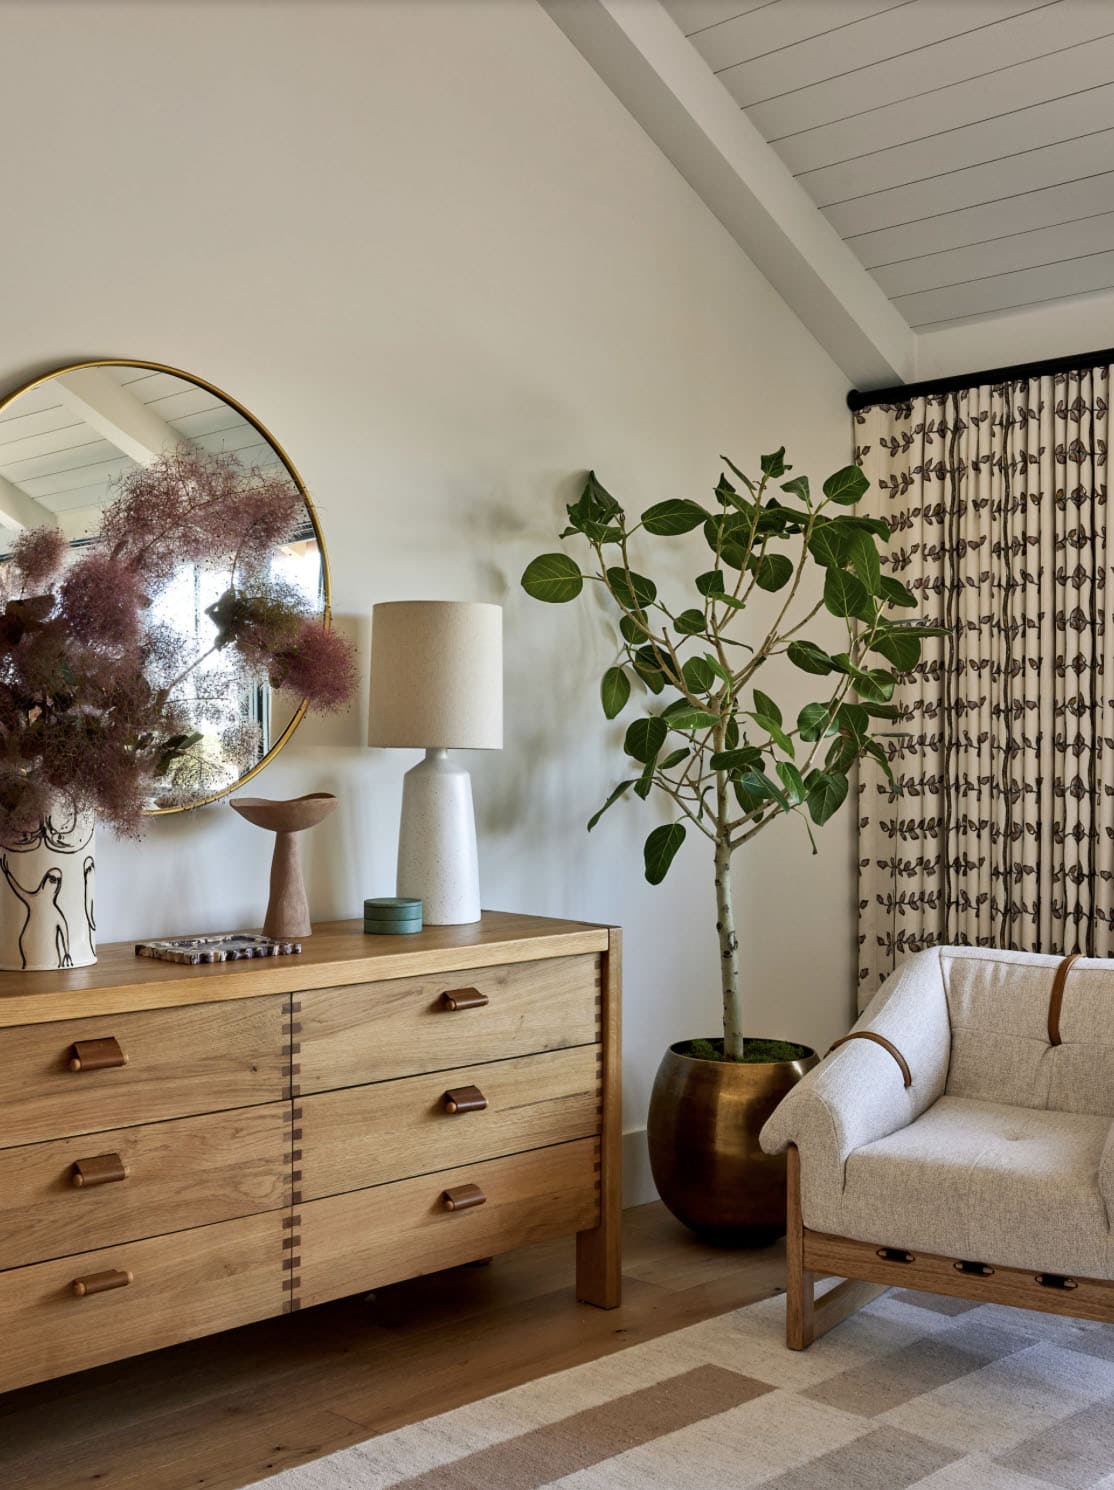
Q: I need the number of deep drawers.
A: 6